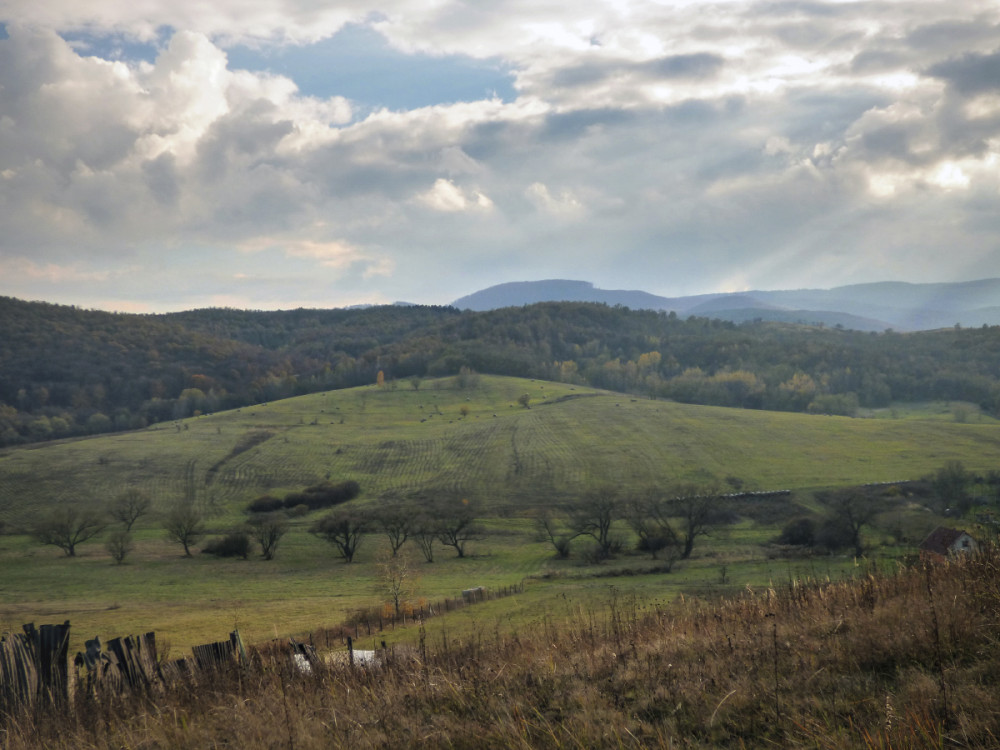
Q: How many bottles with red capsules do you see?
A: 0